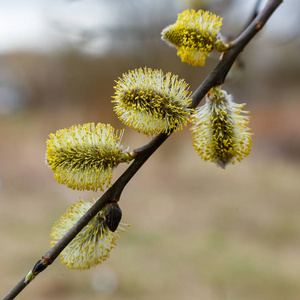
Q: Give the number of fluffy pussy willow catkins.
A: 5